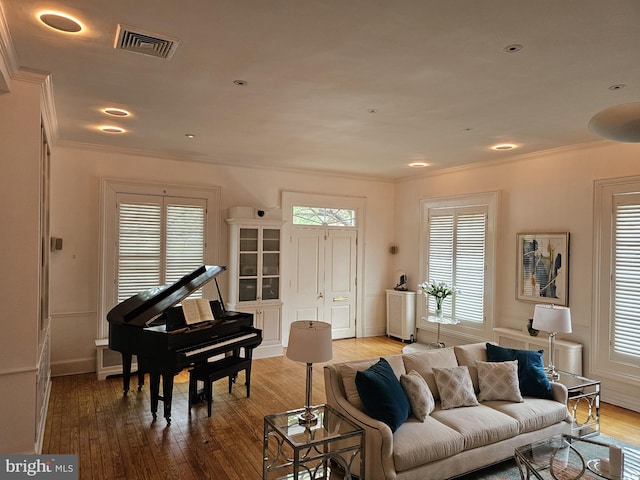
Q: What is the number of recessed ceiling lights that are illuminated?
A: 5